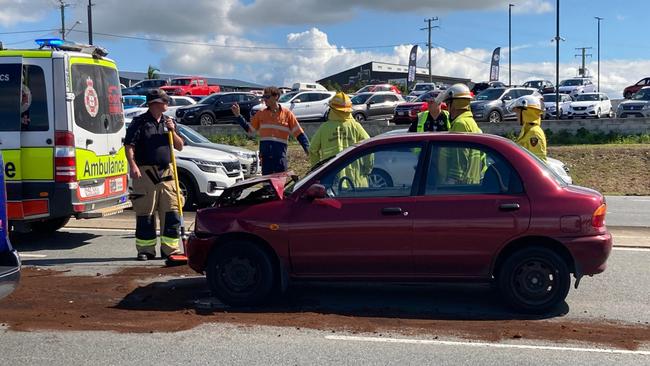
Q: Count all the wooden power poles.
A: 3